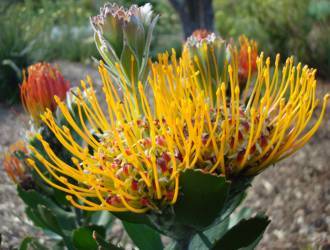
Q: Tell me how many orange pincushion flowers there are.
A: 3